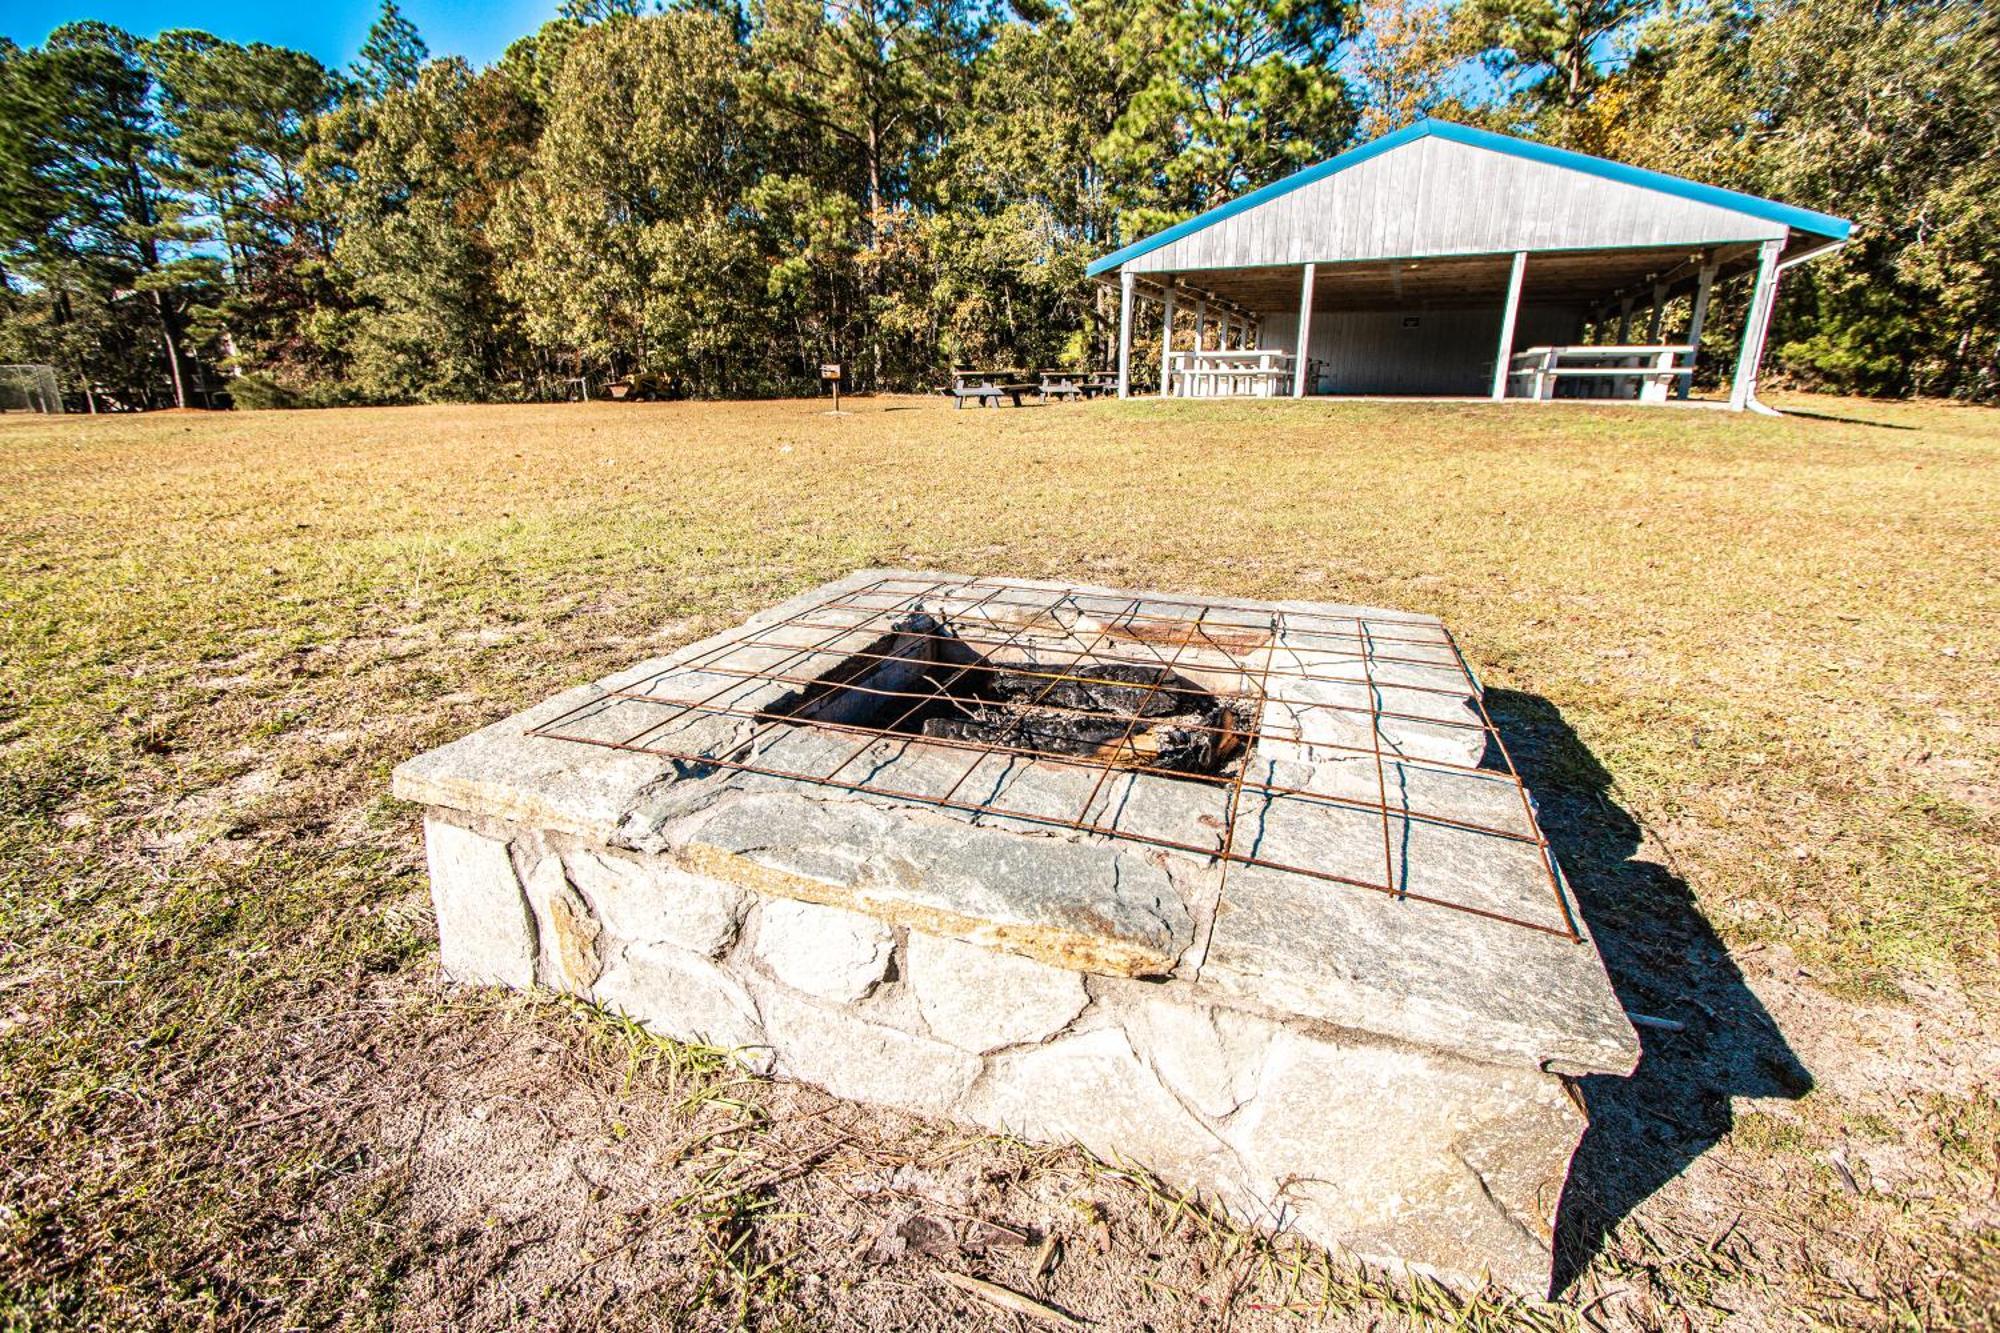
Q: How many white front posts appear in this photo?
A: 4